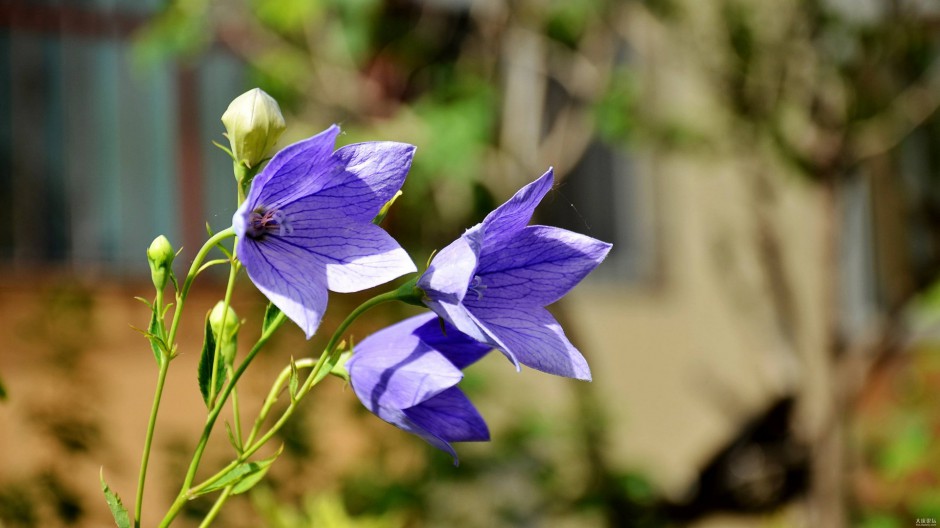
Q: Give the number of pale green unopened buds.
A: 3